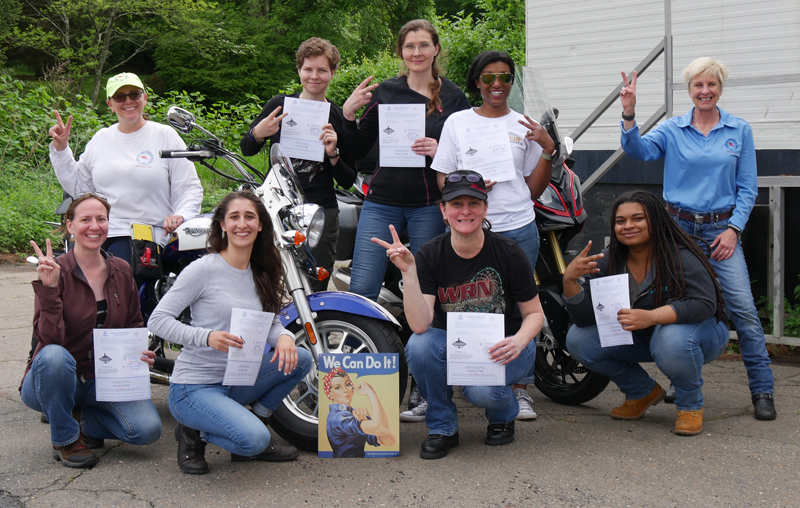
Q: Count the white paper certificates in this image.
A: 7